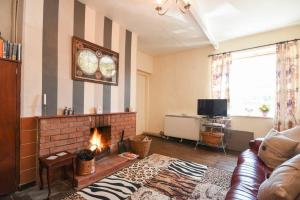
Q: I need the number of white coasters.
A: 2